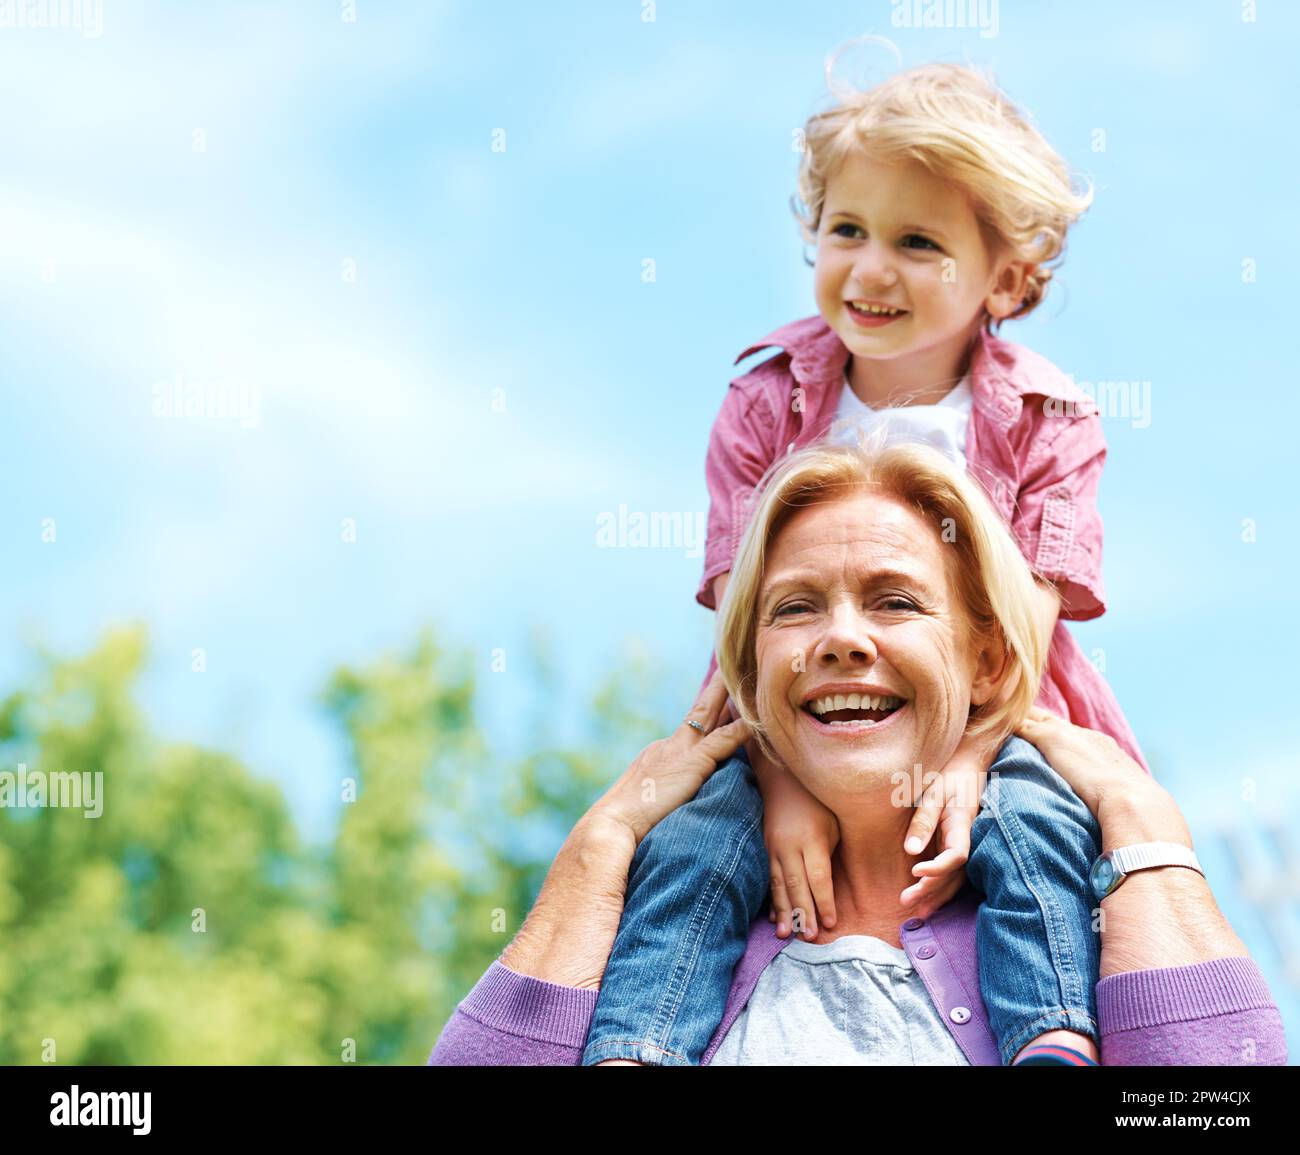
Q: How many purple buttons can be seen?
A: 3